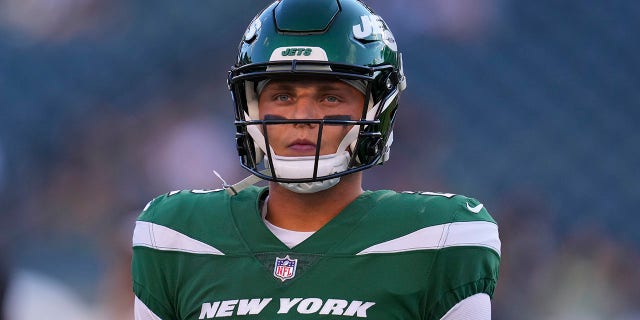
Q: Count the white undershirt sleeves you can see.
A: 2